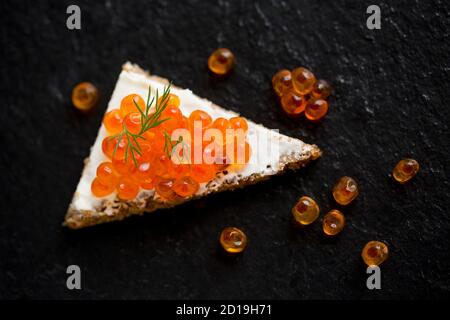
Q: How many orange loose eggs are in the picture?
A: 13